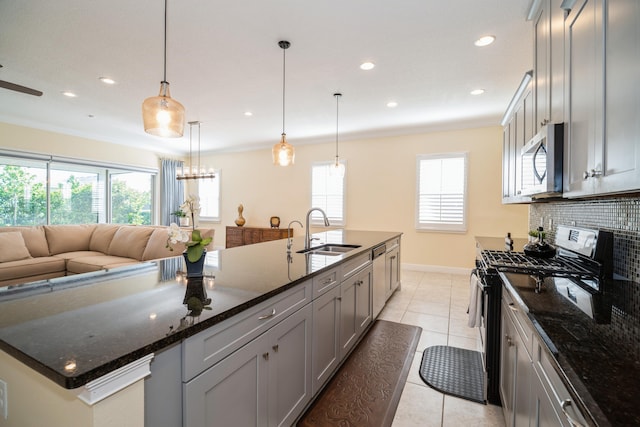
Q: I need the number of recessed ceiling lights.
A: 7